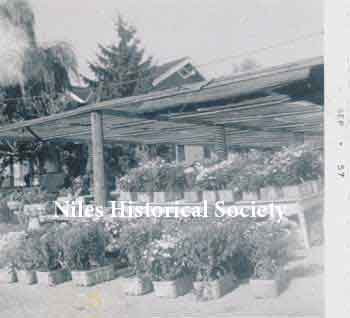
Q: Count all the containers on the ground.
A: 8